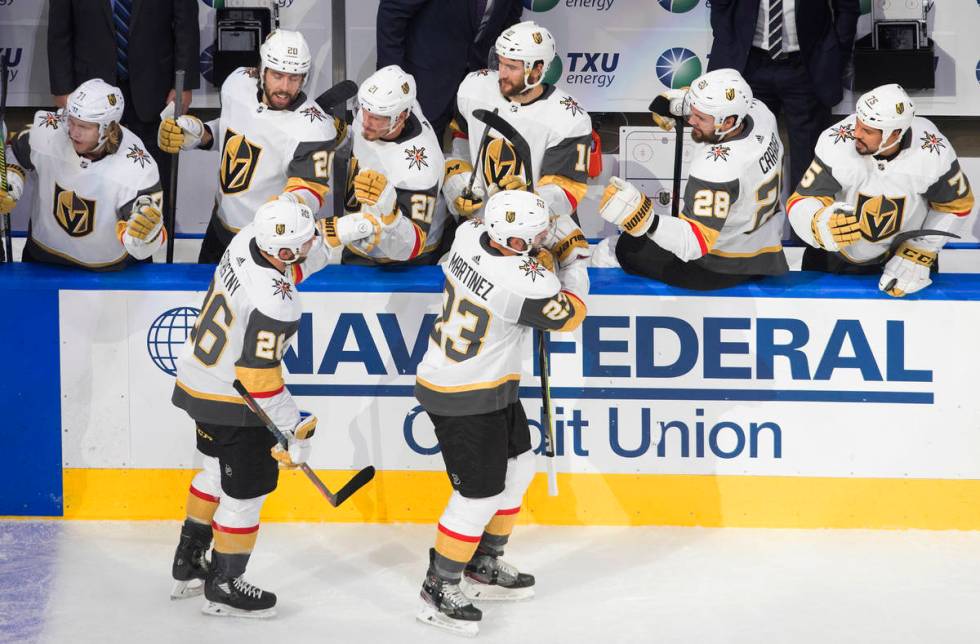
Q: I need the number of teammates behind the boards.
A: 6